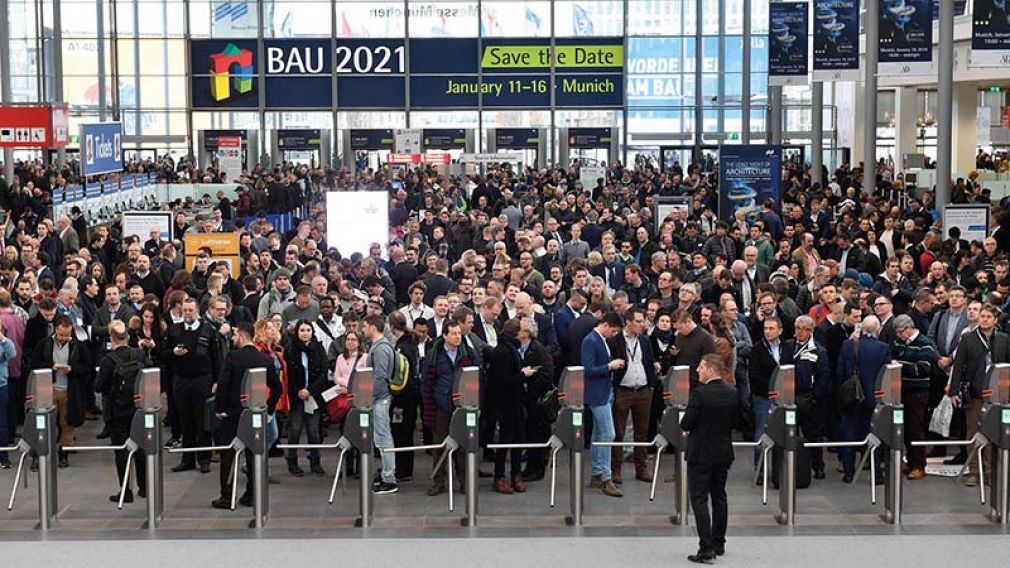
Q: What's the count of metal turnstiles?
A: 10